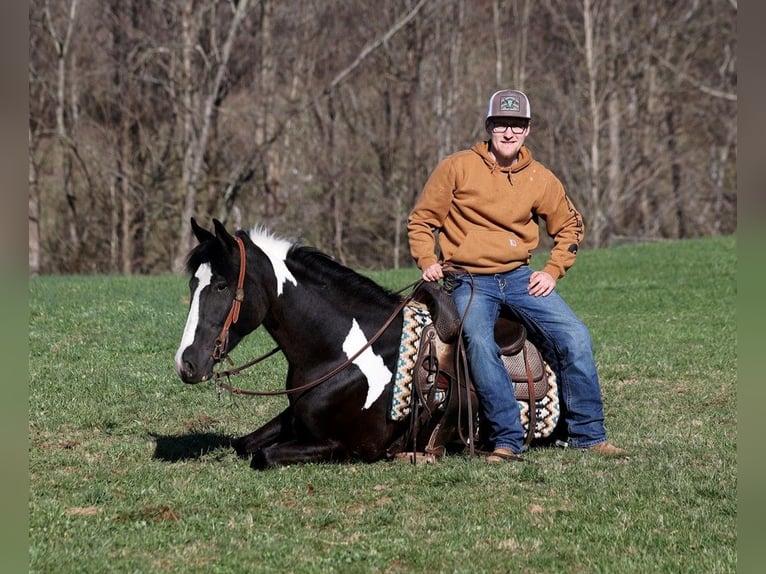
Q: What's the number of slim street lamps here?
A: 0